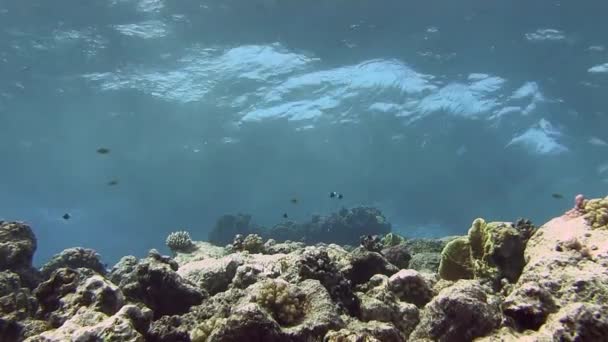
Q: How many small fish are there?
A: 7